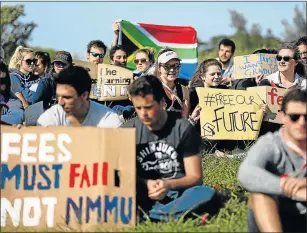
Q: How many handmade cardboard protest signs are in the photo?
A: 5